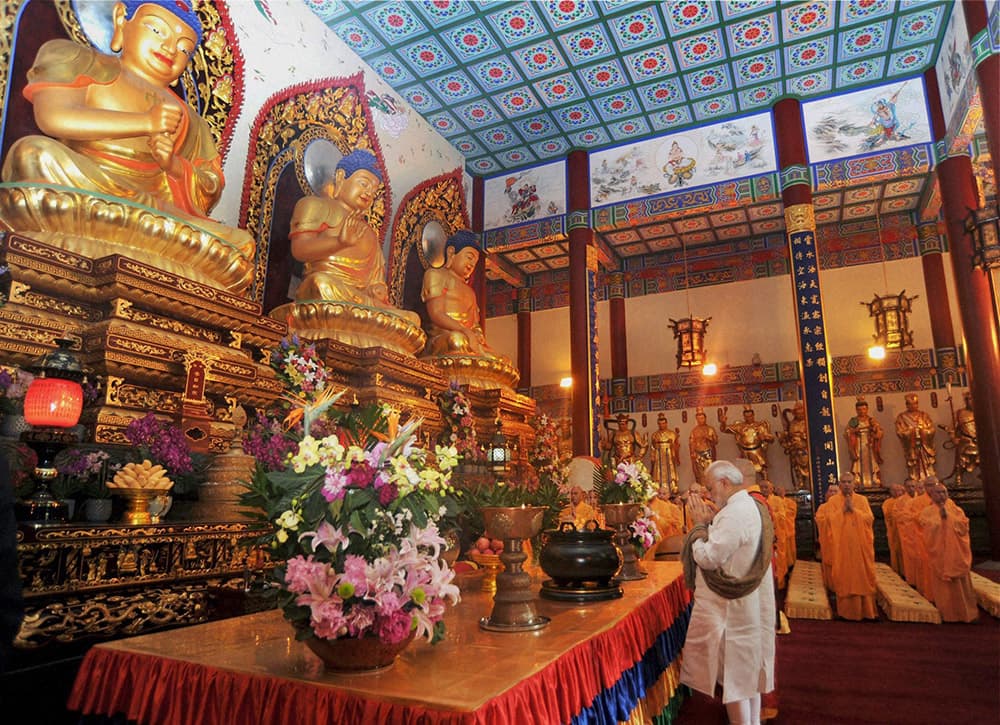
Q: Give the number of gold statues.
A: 11